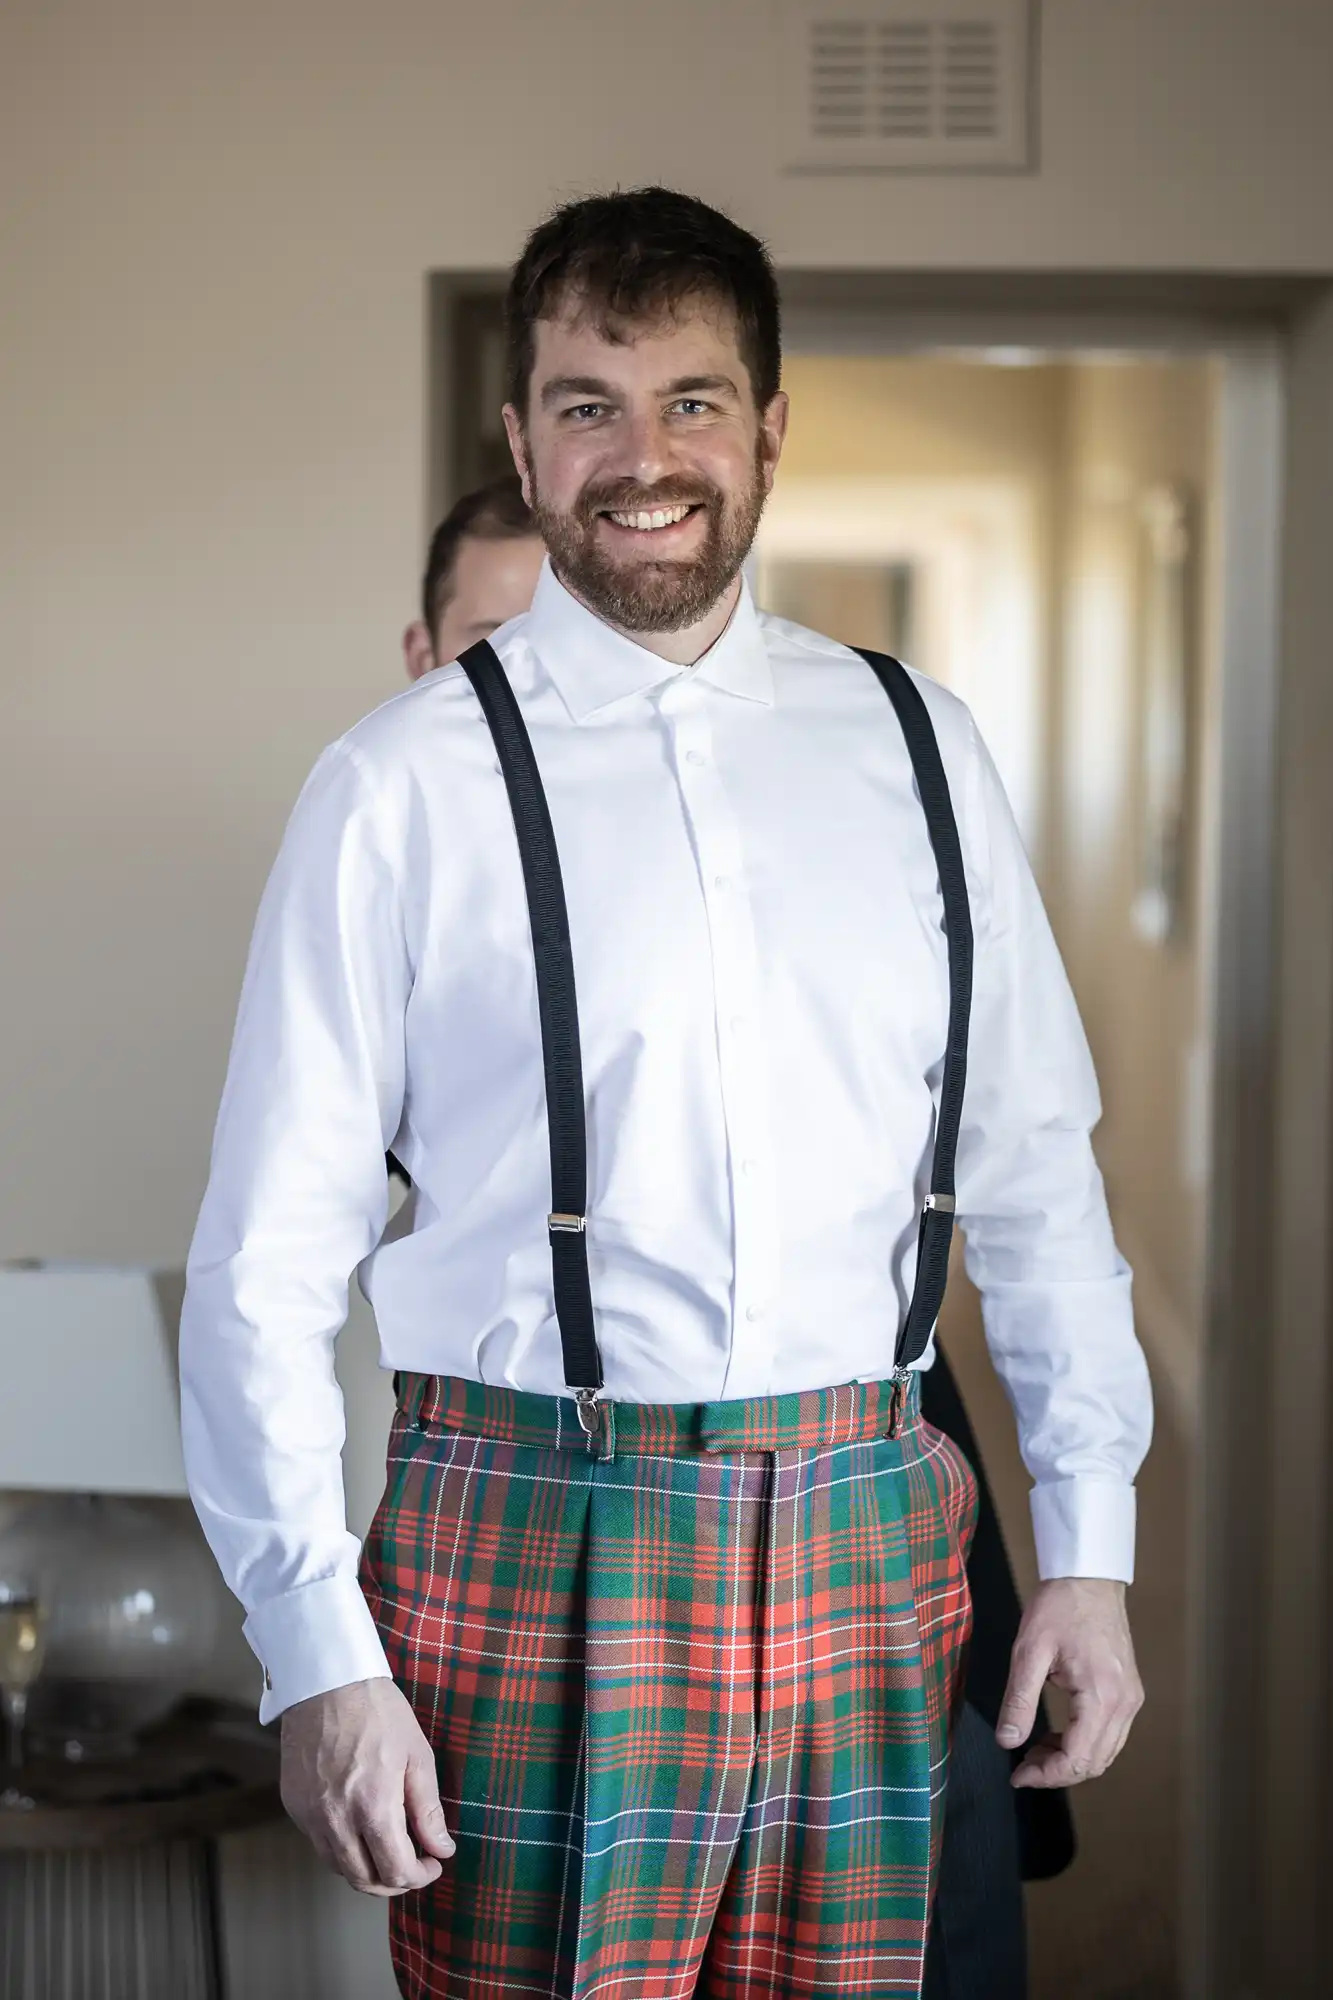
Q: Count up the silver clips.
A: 4